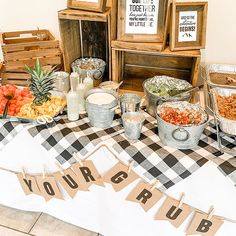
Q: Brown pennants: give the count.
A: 8